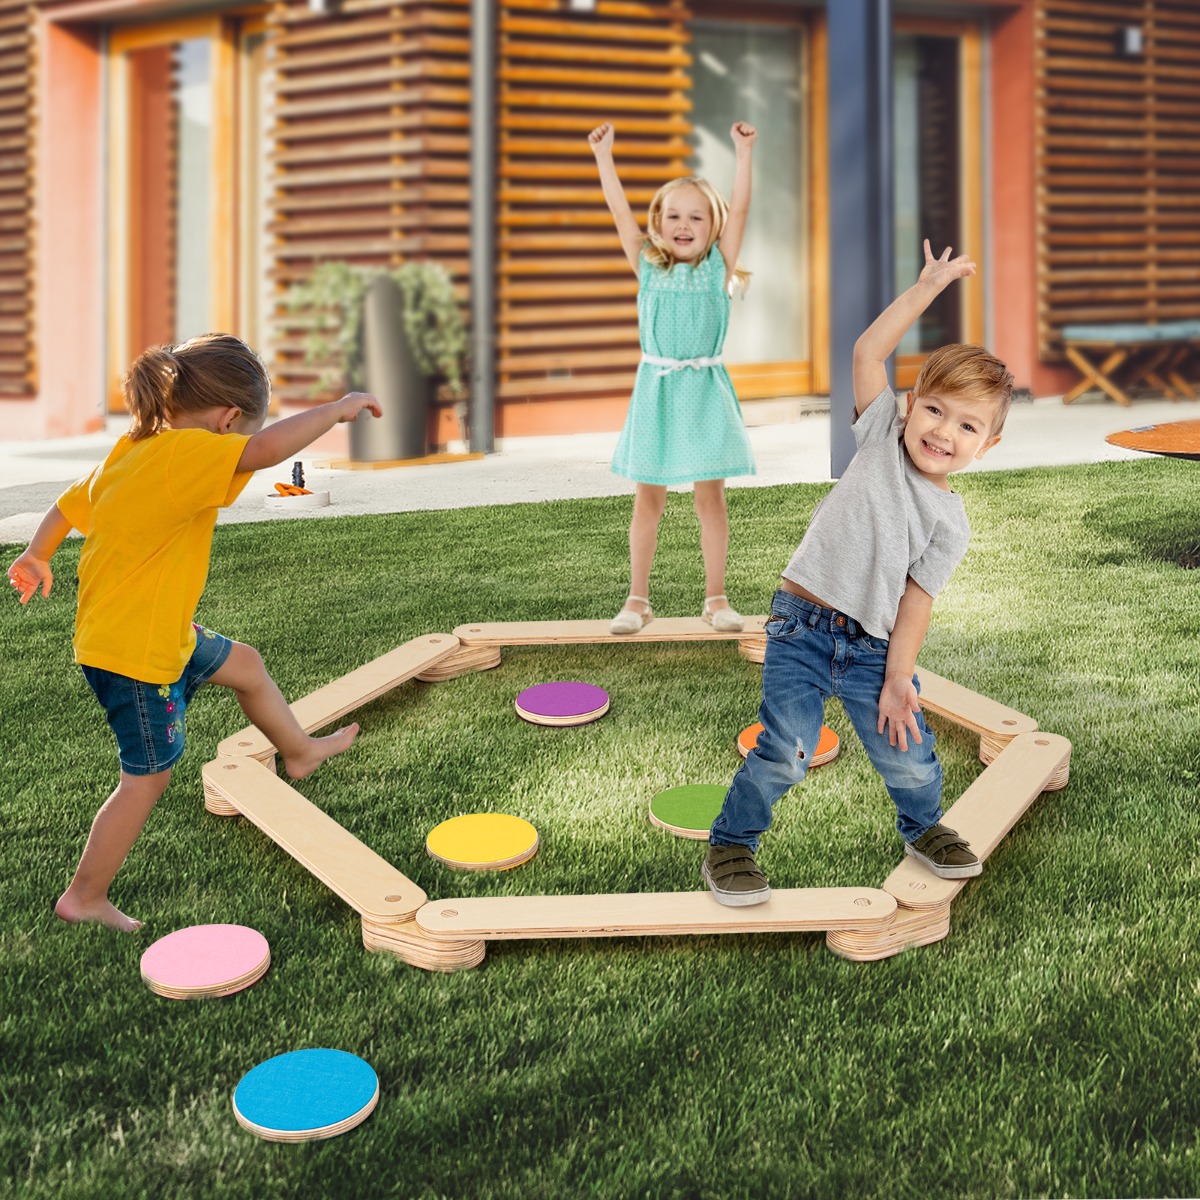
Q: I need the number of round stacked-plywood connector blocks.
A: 6